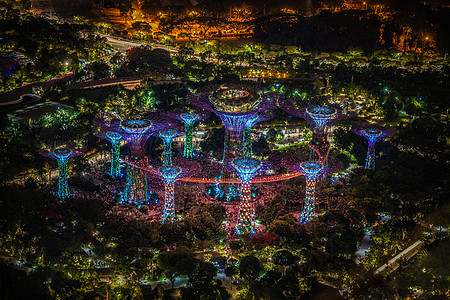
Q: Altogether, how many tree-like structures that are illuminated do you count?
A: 12